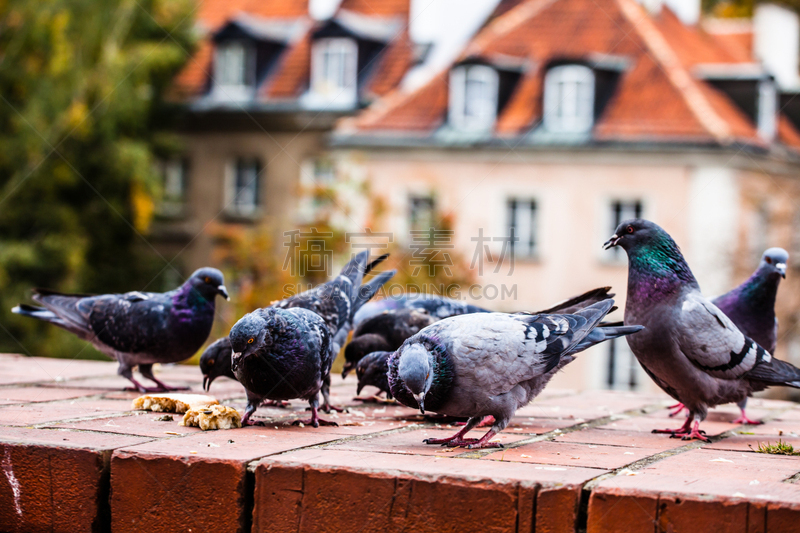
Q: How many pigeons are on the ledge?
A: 9